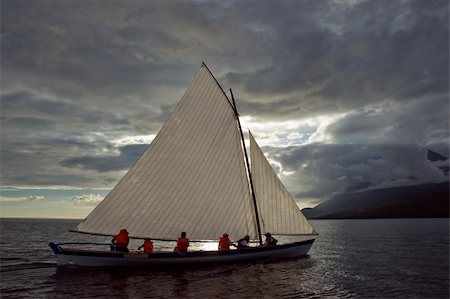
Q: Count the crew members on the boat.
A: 6